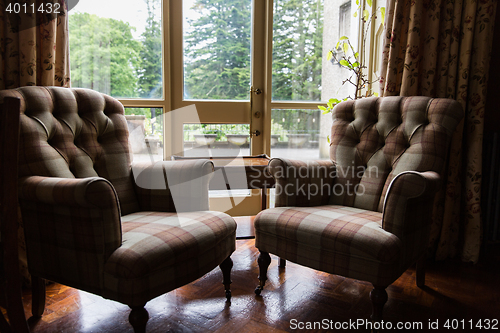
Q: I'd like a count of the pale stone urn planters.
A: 4